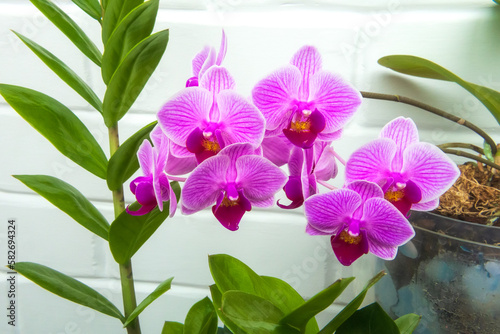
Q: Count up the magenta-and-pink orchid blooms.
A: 8